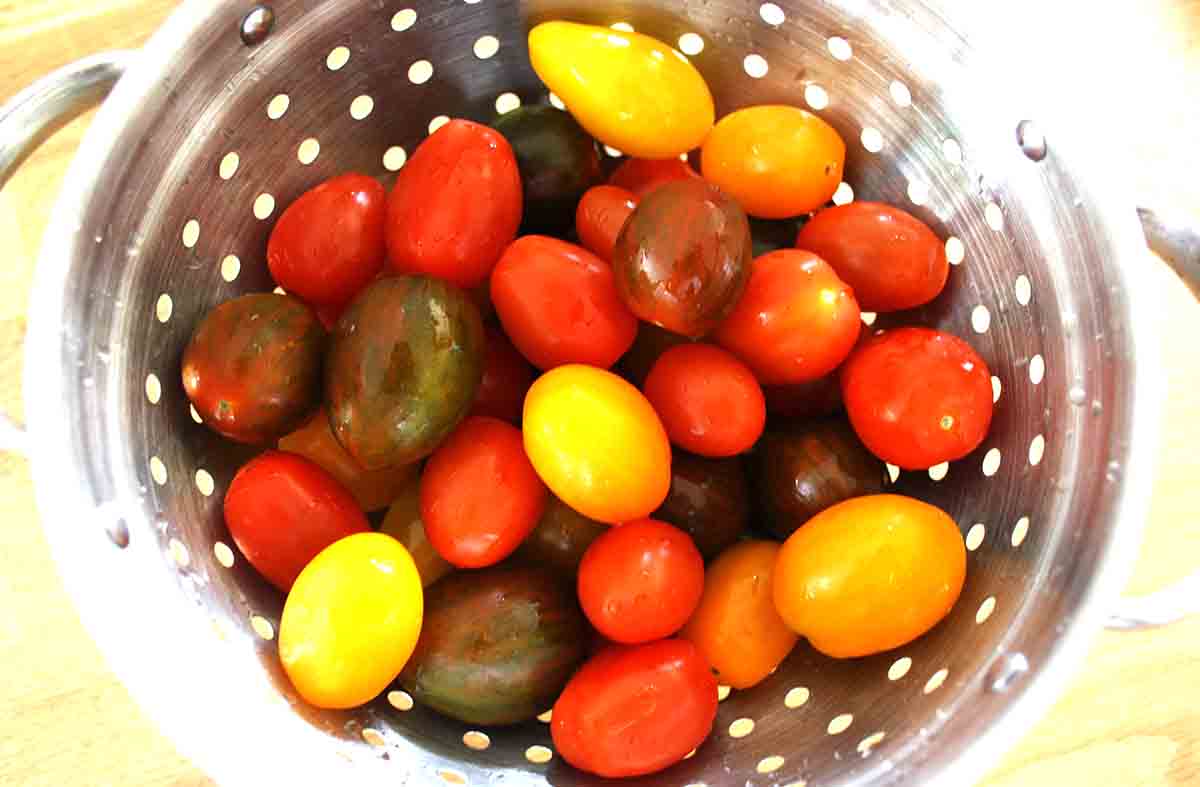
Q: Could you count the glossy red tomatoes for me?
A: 13